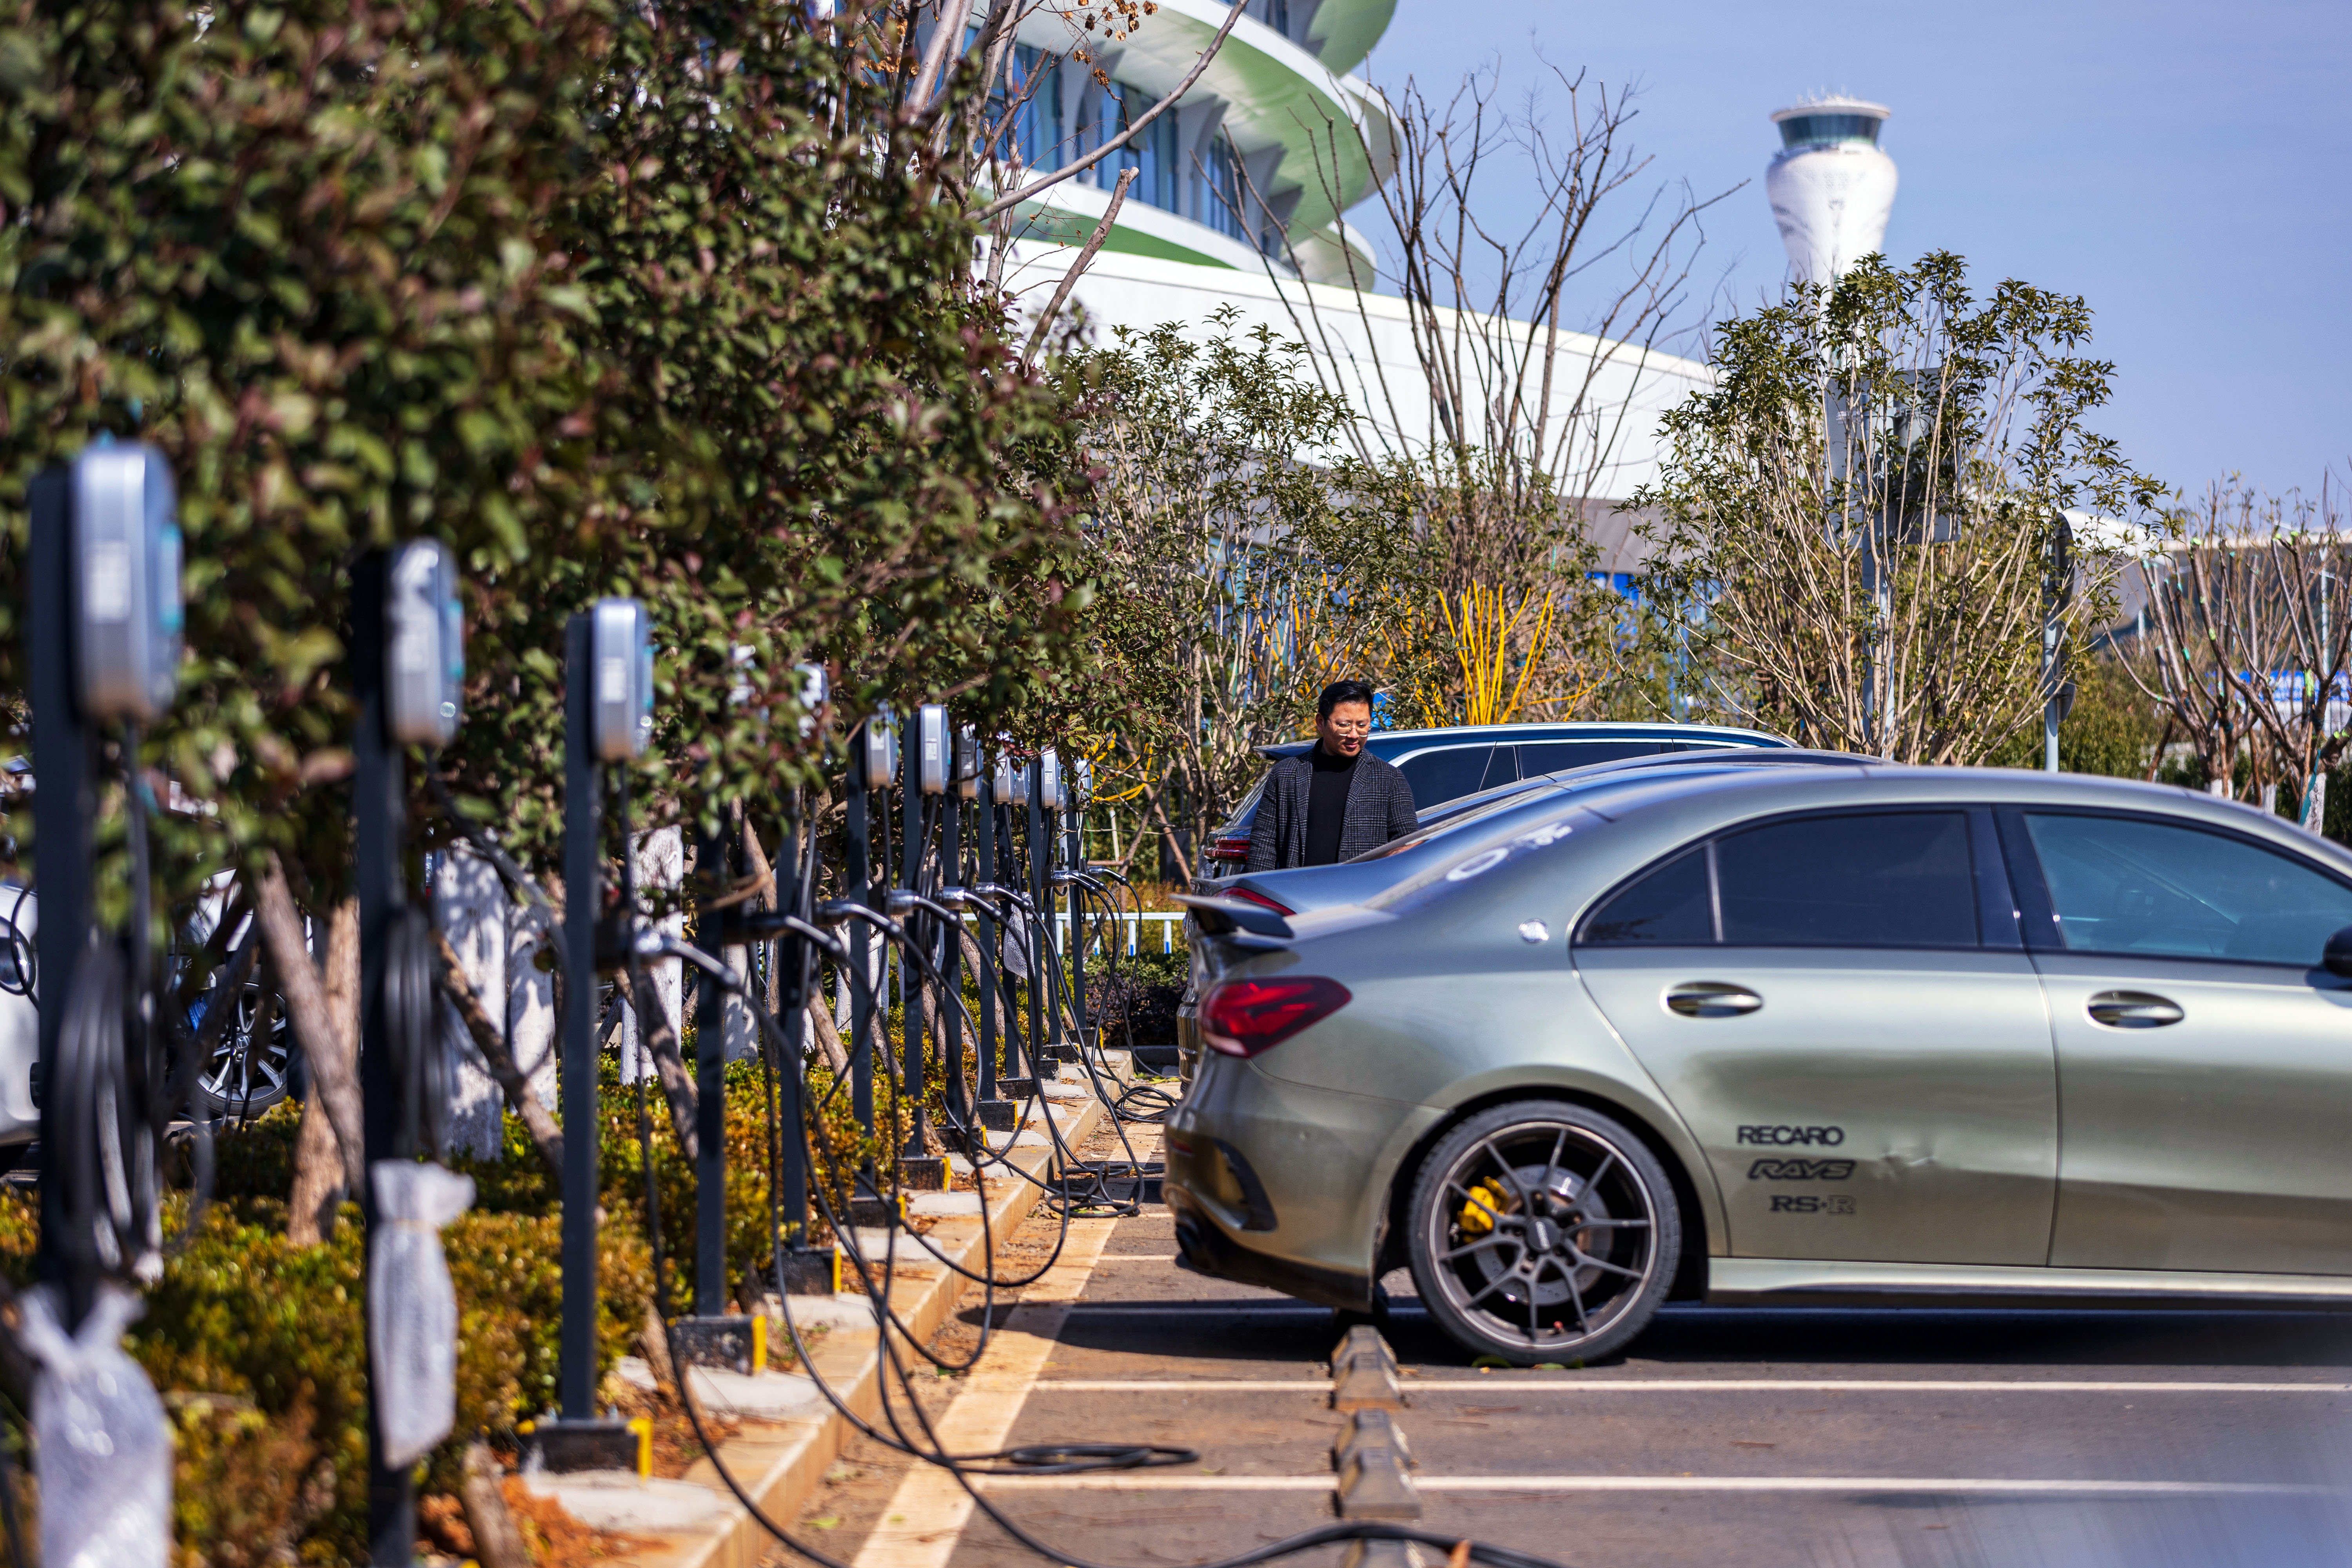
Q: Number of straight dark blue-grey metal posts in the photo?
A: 13